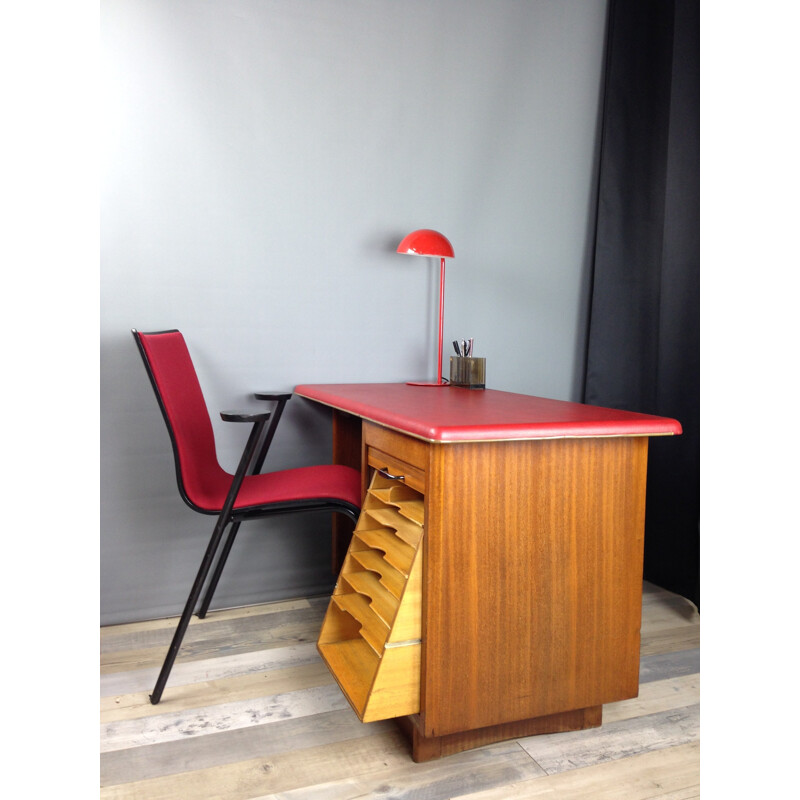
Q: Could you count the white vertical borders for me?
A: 2